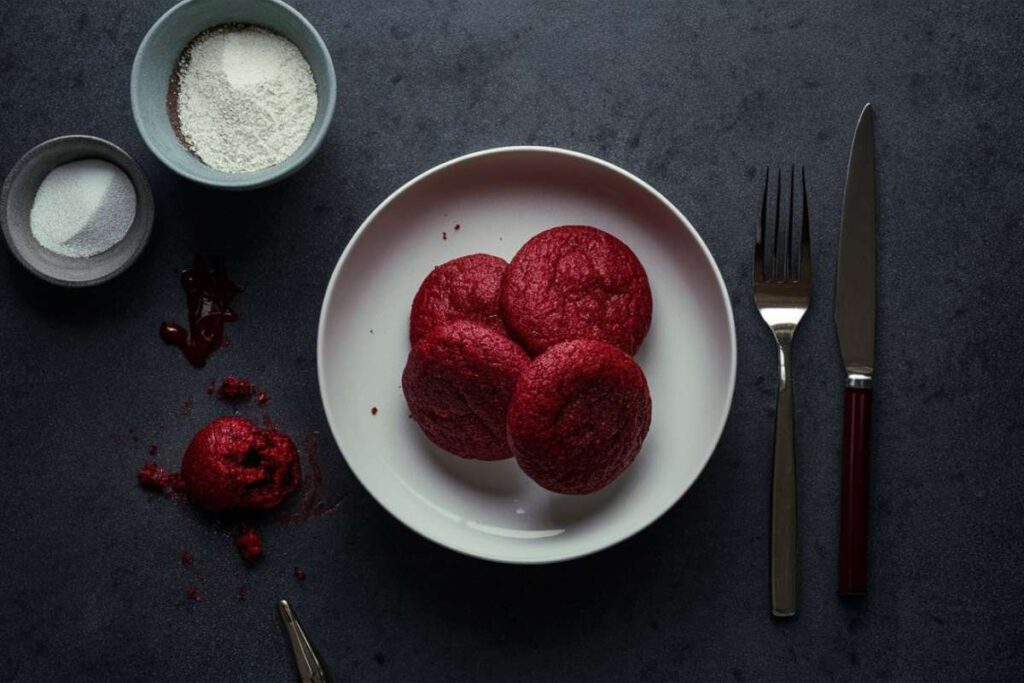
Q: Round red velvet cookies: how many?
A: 4